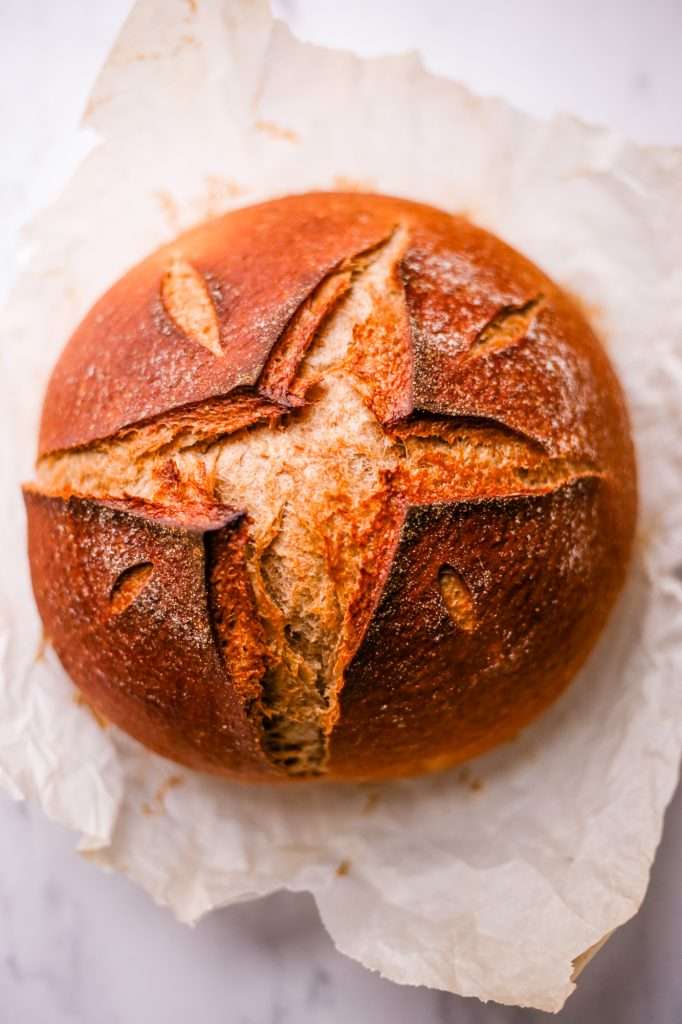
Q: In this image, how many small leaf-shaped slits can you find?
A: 4